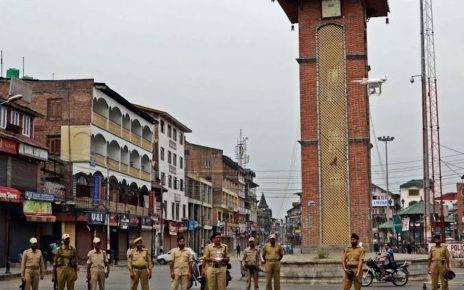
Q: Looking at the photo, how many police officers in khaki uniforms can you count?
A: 10